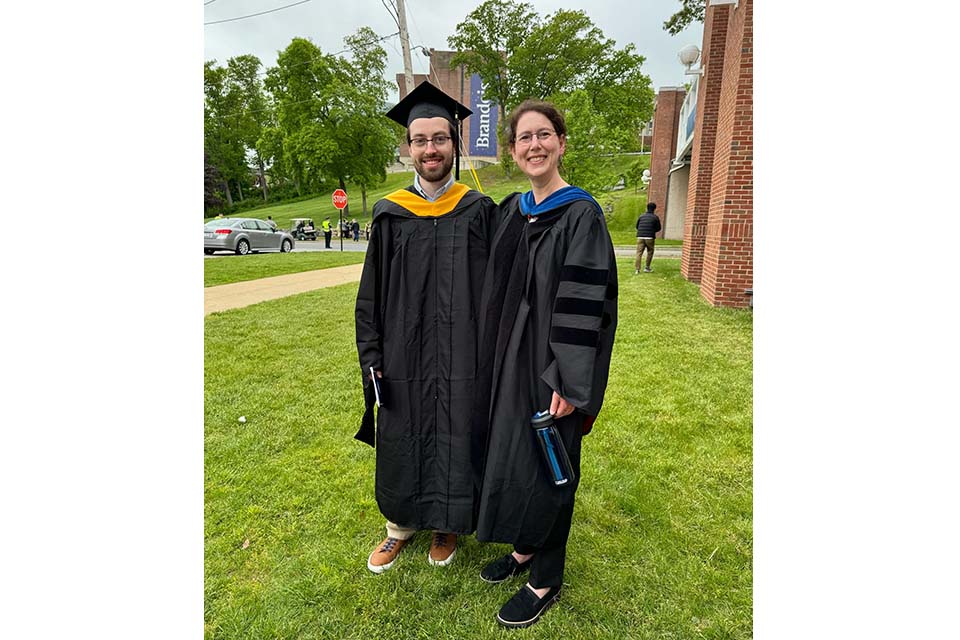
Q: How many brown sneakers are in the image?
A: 2